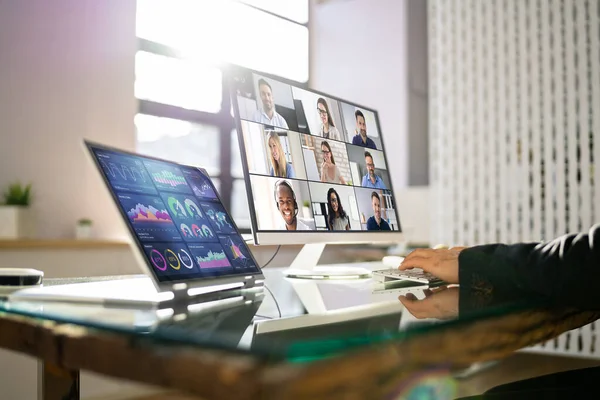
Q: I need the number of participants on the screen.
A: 9